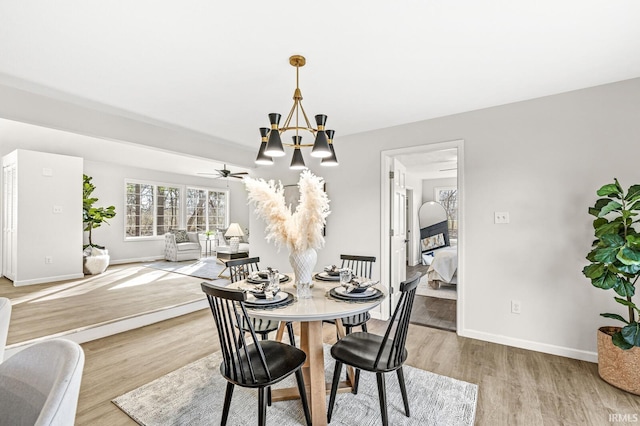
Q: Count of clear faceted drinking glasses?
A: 3